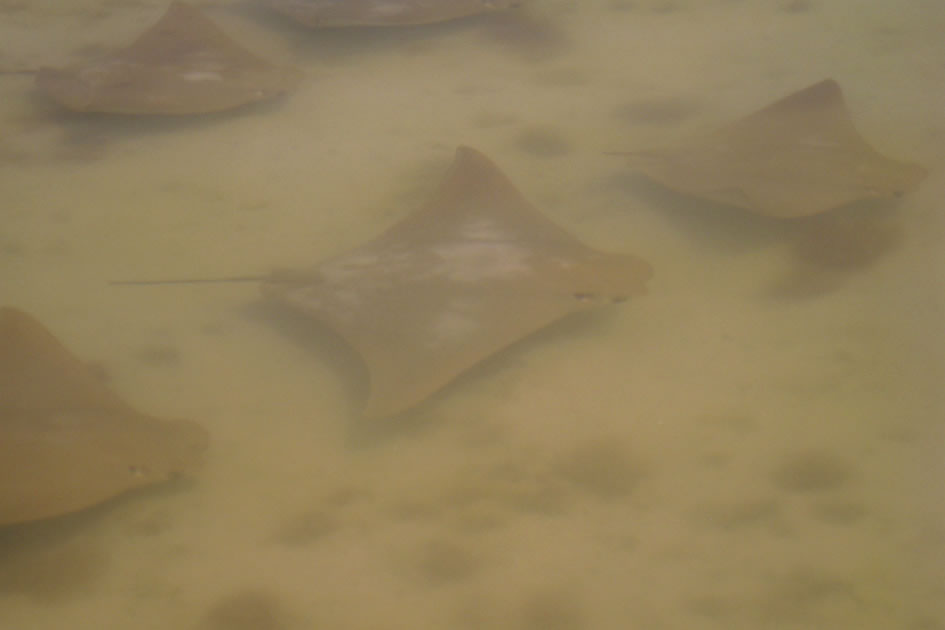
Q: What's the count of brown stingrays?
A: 5